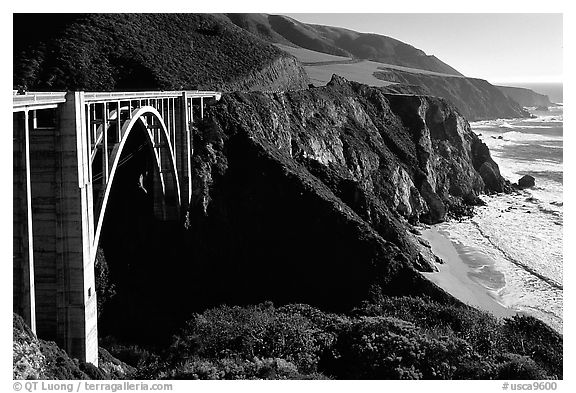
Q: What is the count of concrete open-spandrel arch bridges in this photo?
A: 1